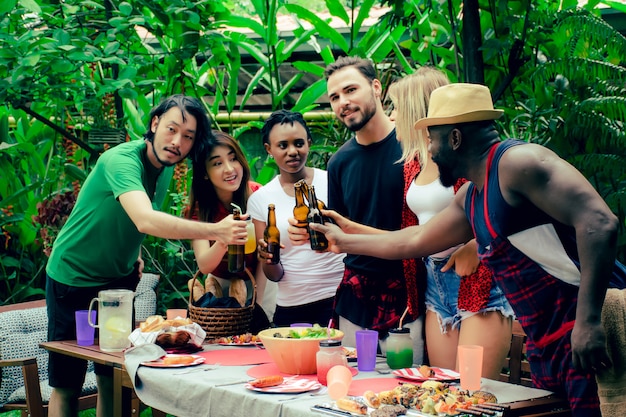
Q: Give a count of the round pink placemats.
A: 3